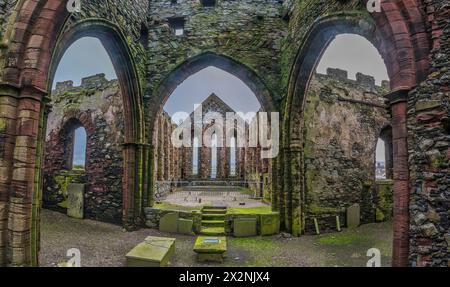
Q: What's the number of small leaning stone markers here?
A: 2